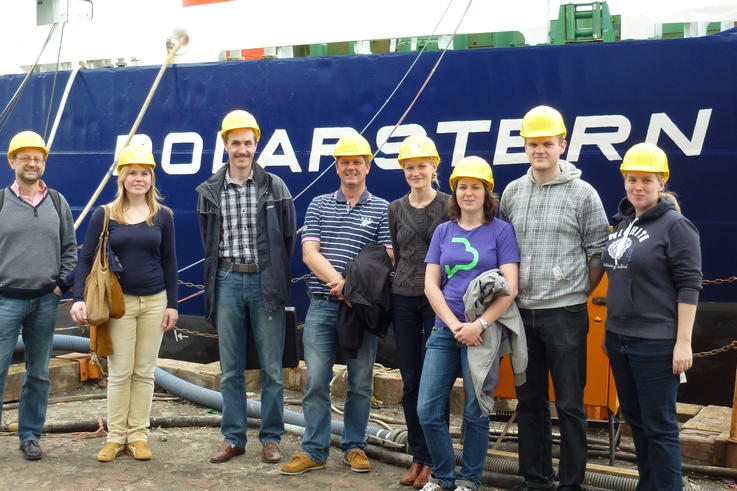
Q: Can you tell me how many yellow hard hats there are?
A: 8